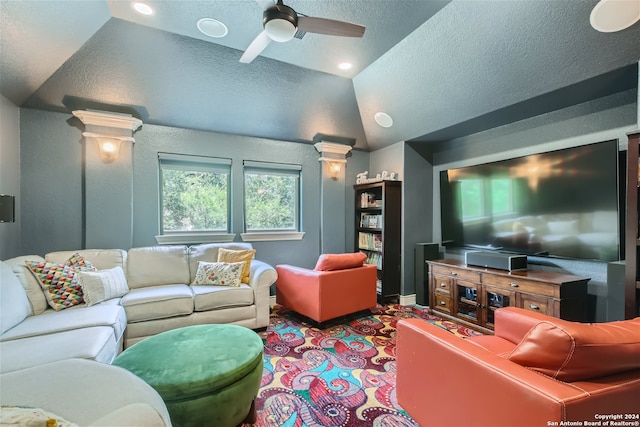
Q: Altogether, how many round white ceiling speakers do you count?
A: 3